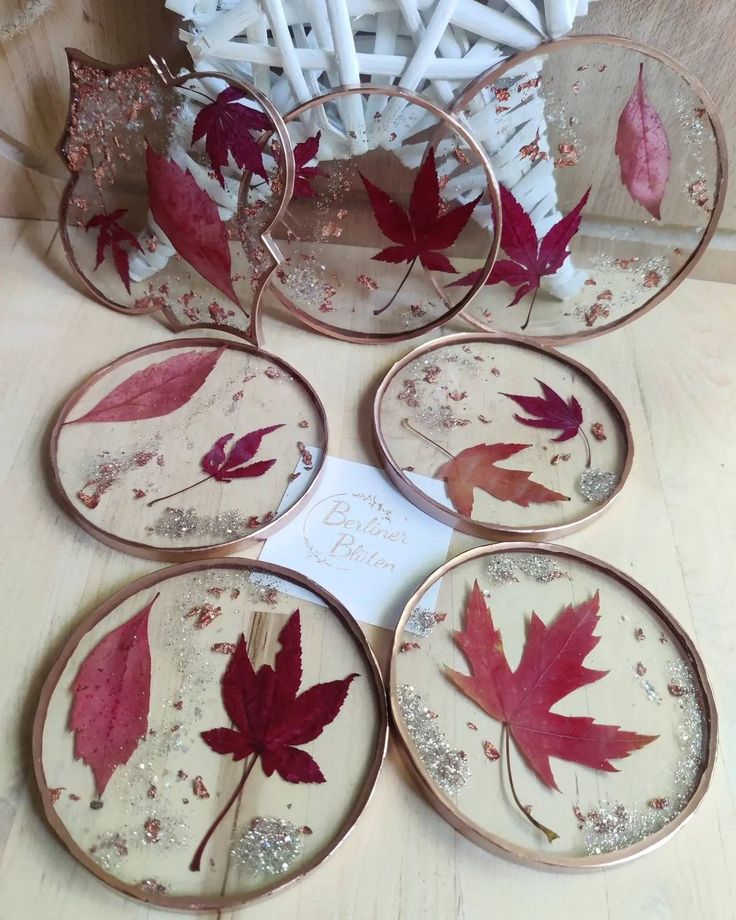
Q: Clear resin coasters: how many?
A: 7